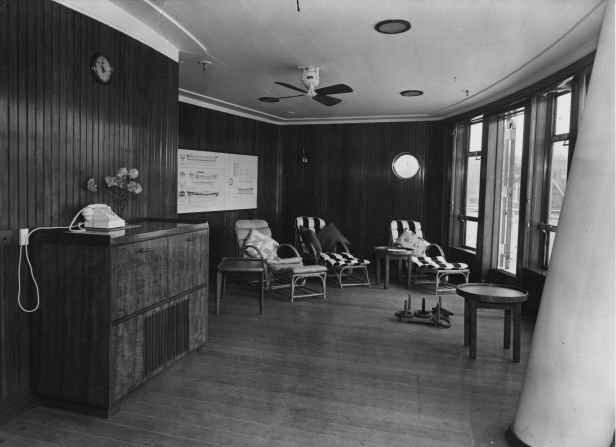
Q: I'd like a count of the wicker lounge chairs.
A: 3